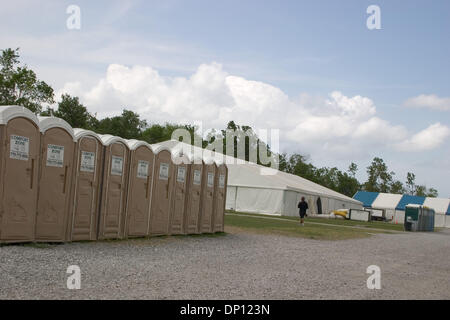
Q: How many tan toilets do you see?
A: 10